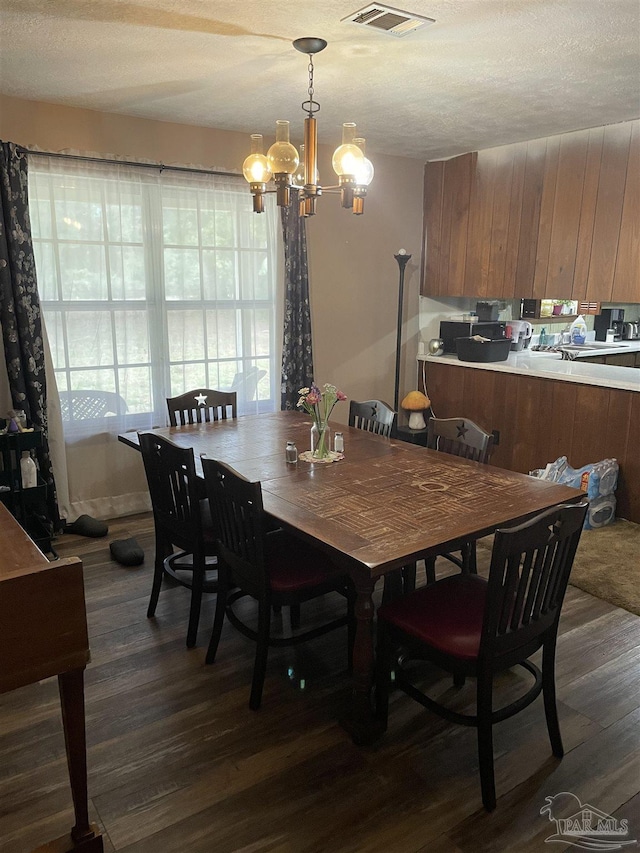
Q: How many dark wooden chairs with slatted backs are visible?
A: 6